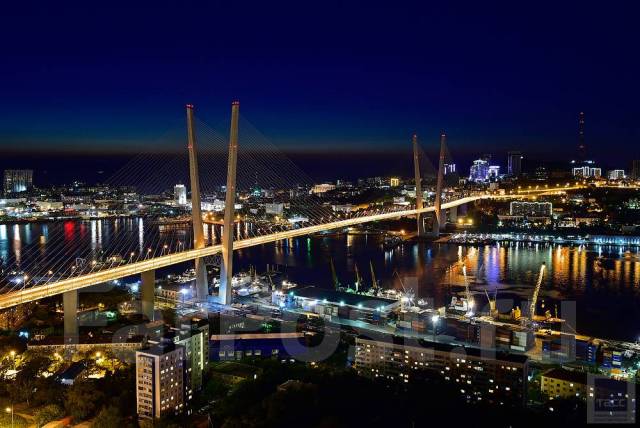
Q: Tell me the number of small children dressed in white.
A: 0